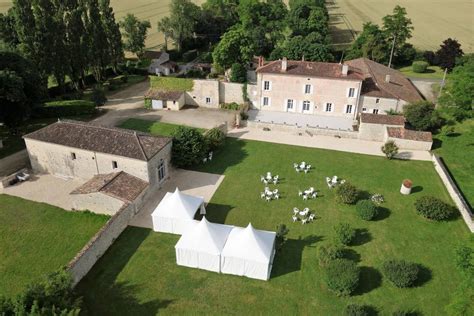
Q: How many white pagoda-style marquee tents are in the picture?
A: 3